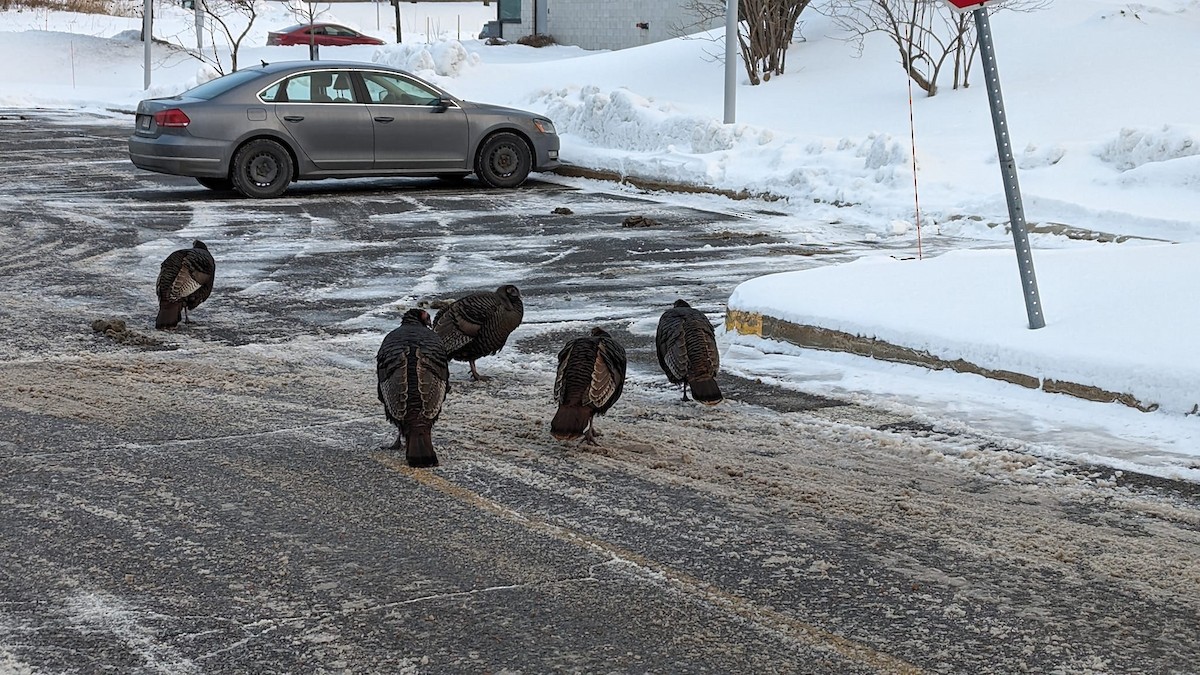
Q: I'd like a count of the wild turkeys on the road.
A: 5